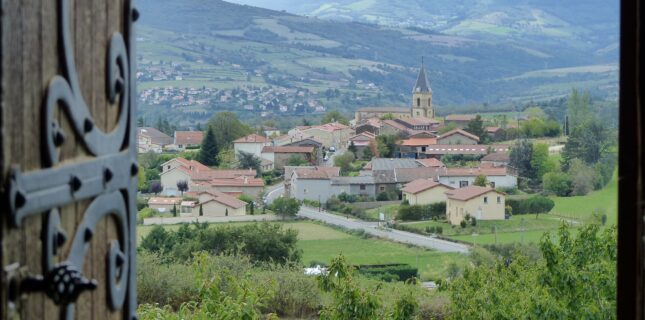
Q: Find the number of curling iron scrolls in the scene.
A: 4